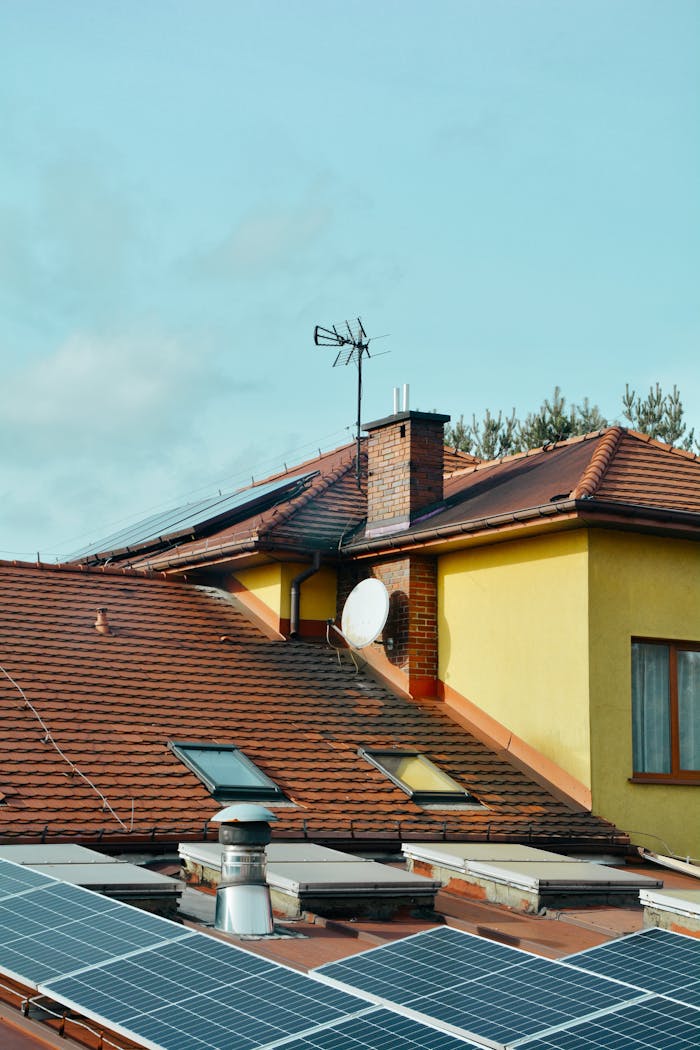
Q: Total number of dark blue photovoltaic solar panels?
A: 7